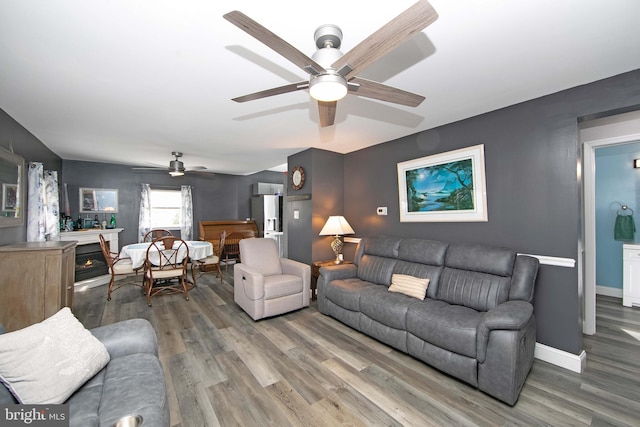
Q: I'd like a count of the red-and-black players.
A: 0